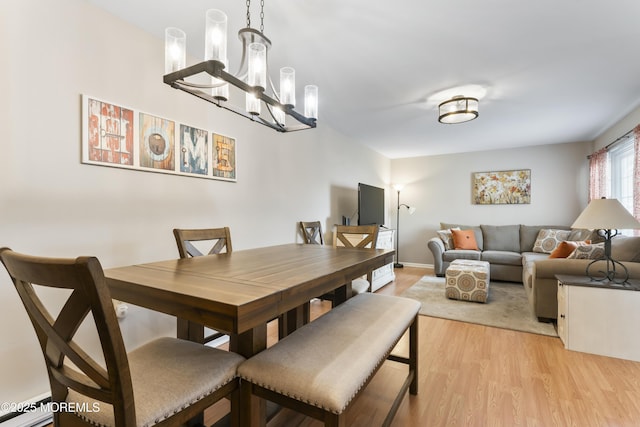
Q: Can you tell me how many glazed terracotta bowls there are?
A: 0